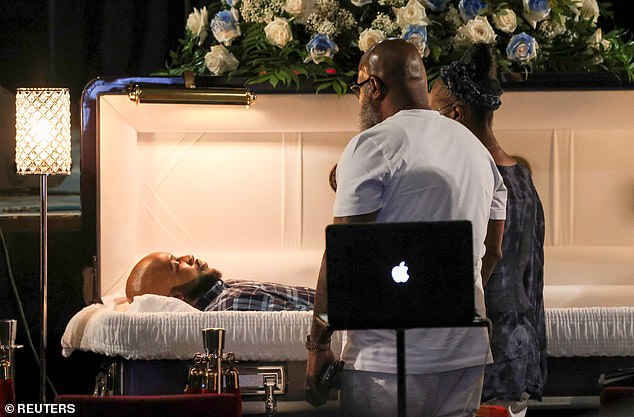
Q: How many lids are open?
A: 2